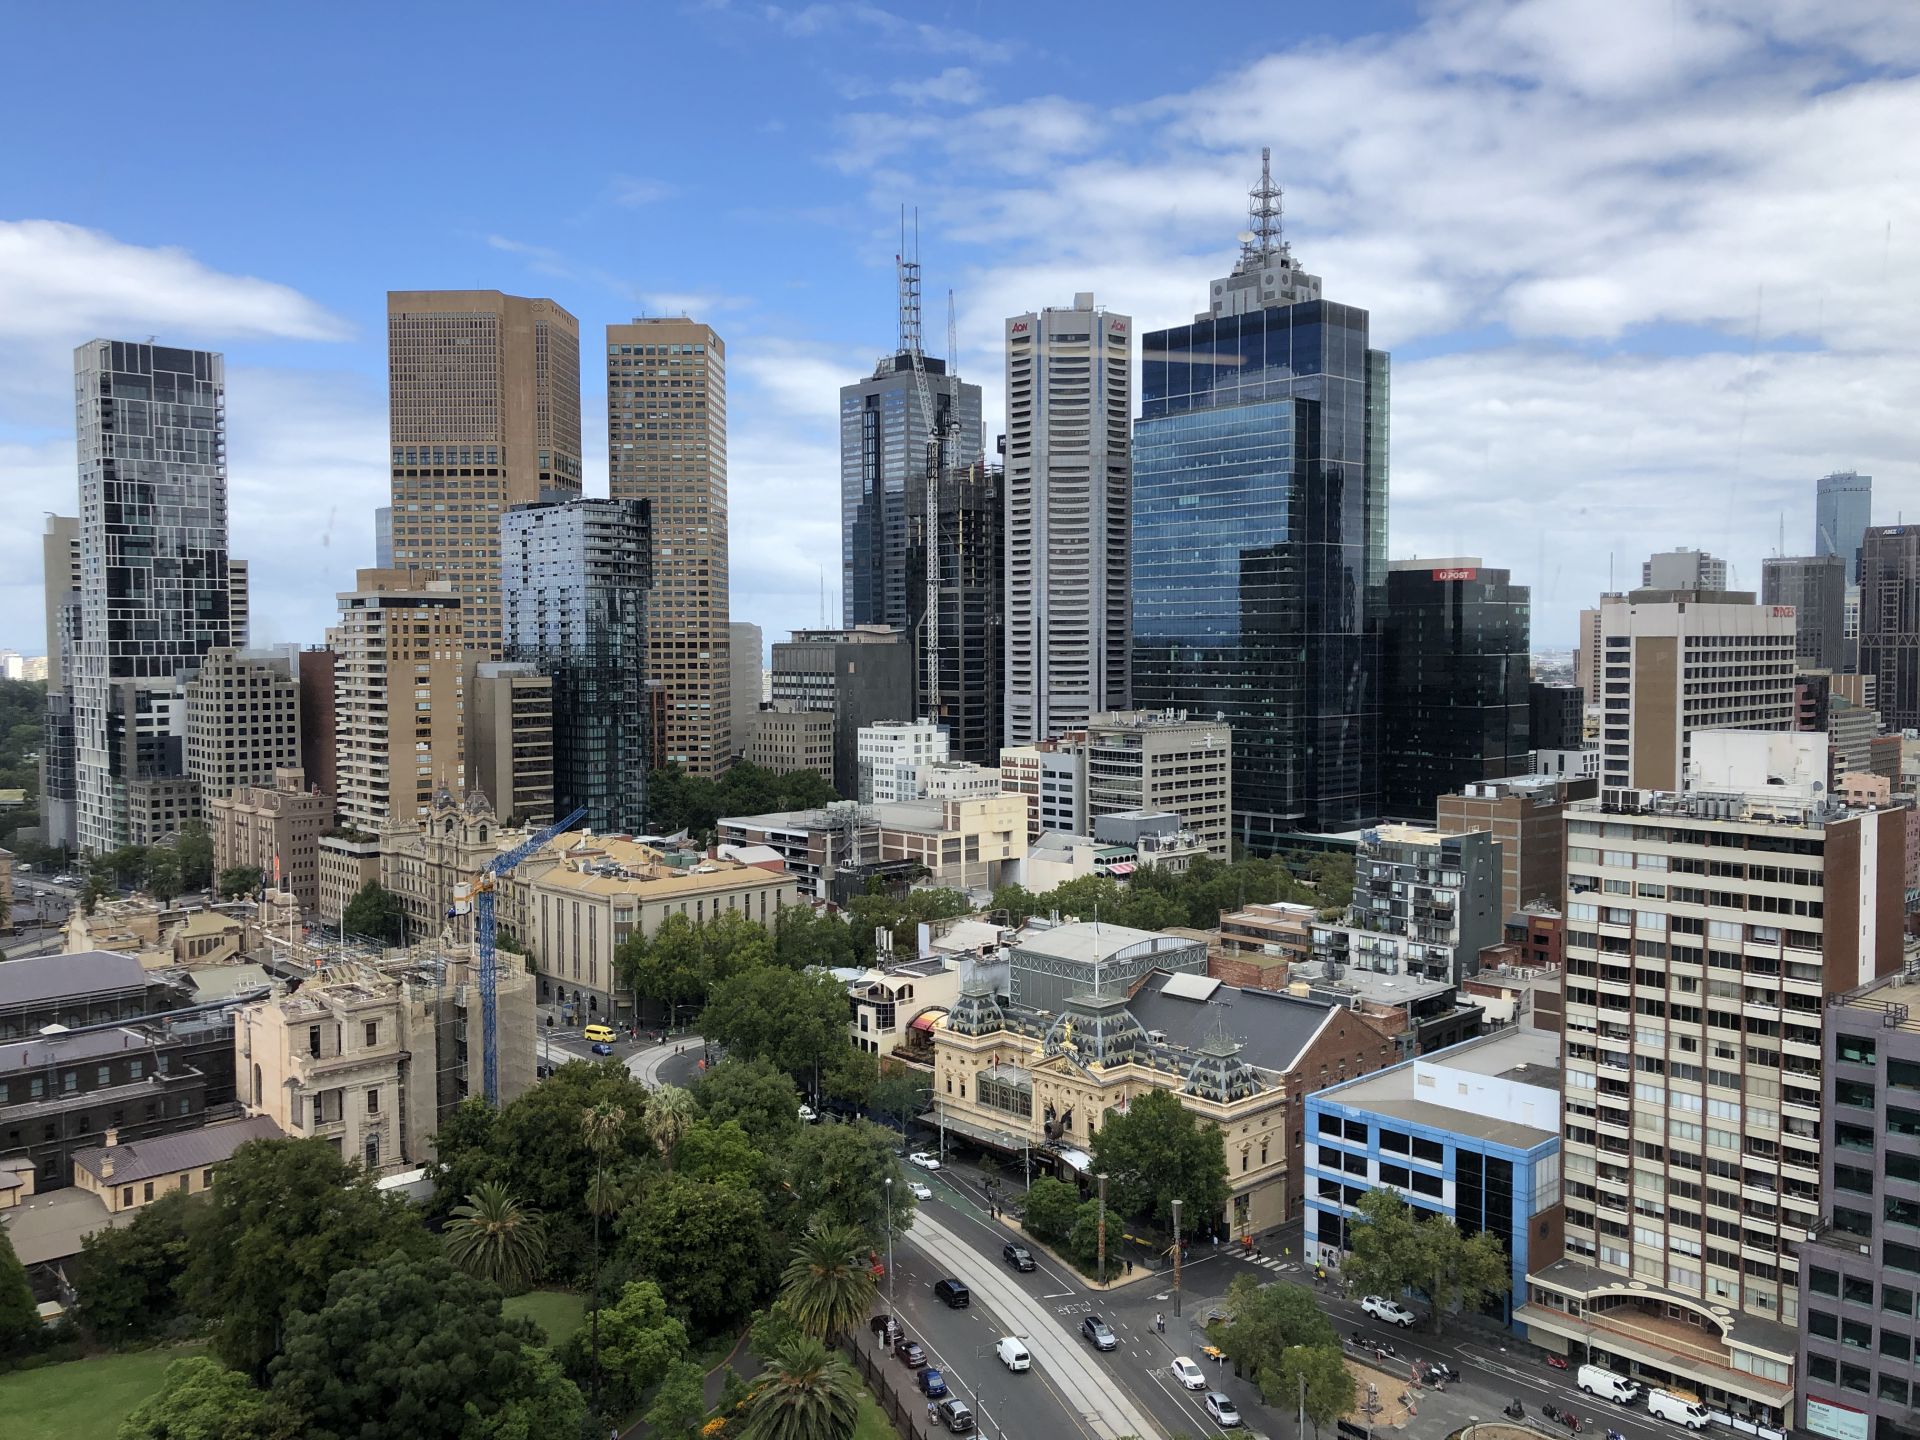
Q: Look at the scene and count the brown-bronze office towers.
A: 2